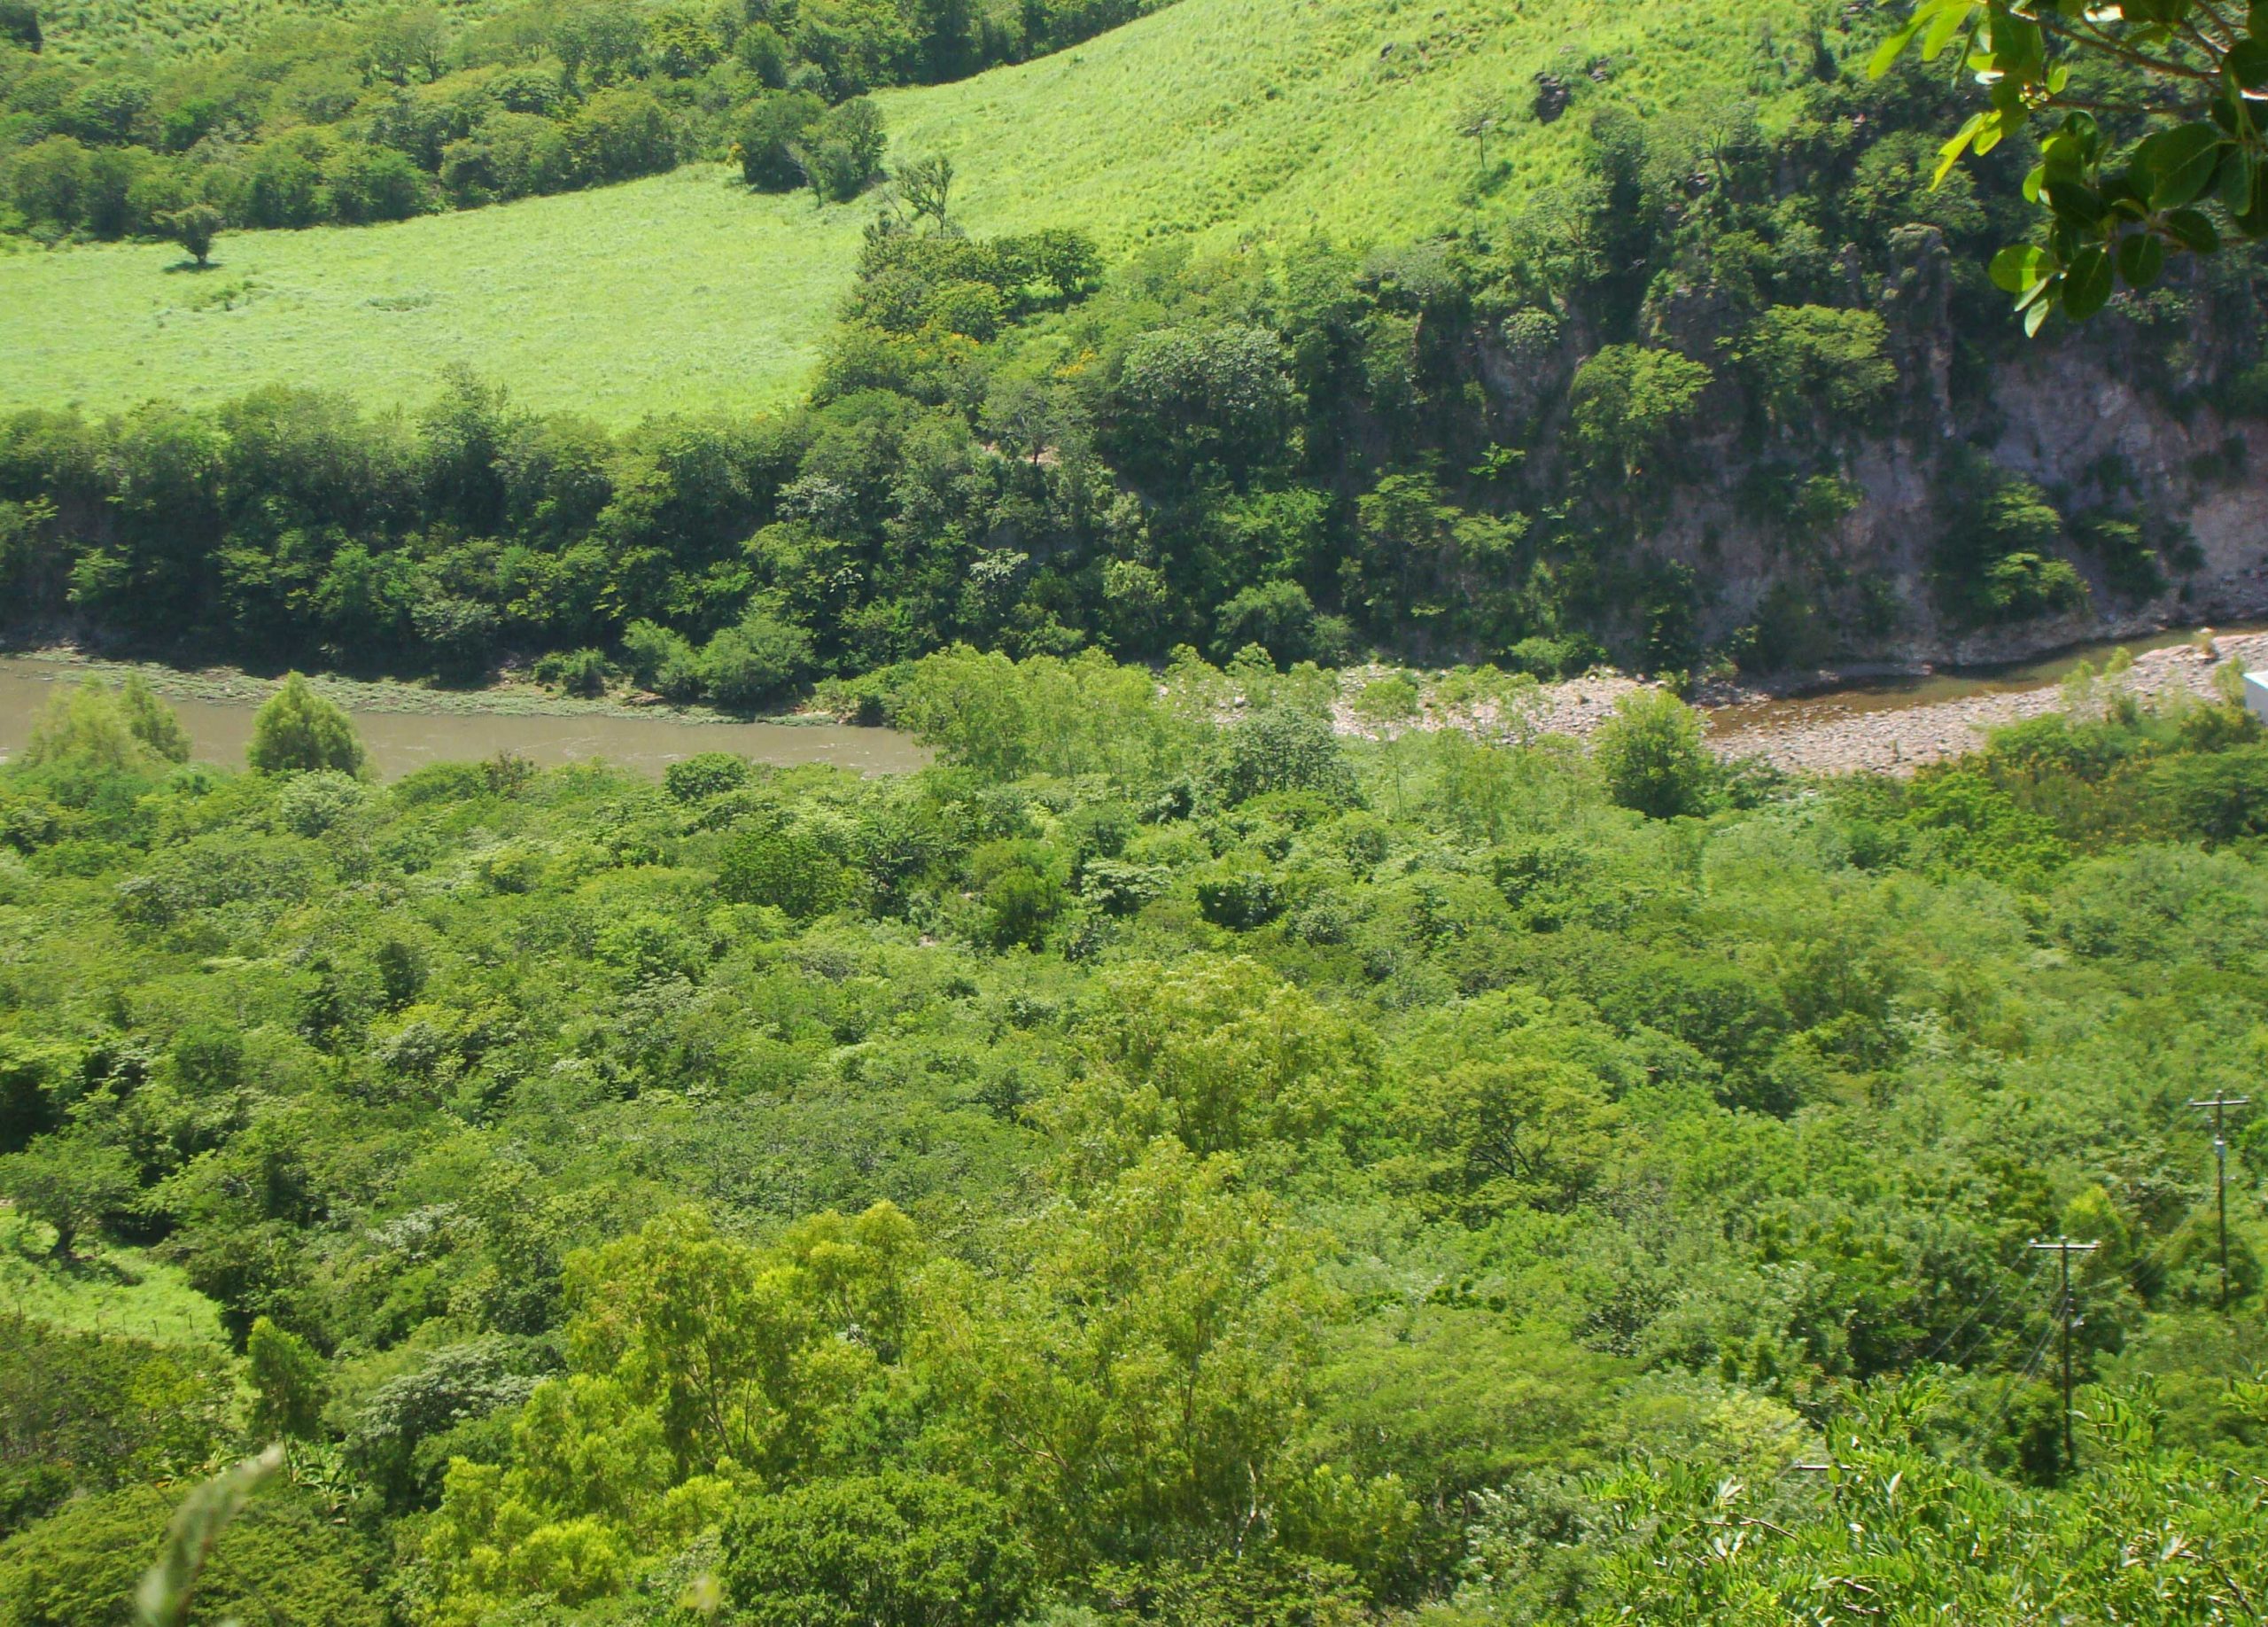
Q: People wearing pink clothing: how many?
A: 0